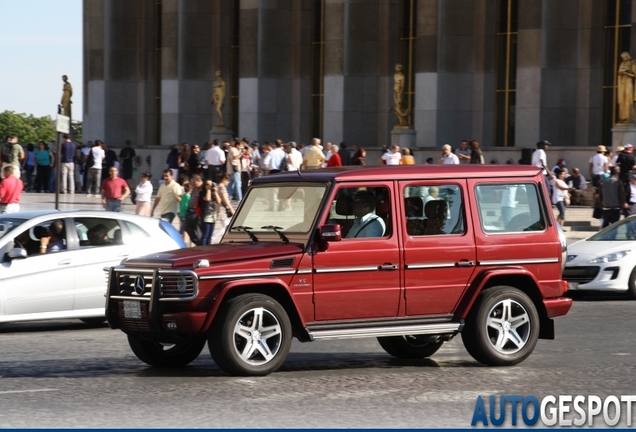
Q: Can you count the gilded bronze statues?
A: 4